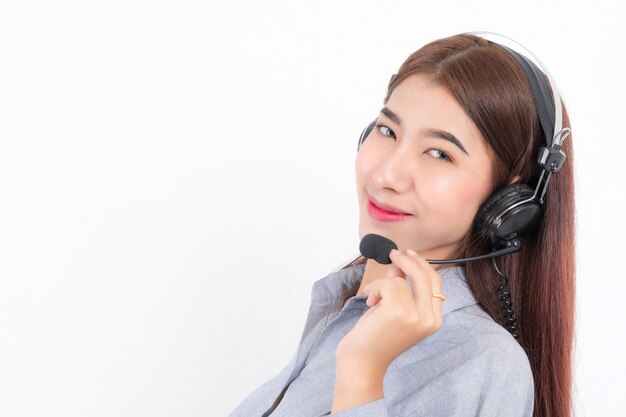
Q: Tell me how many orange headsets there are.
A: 0